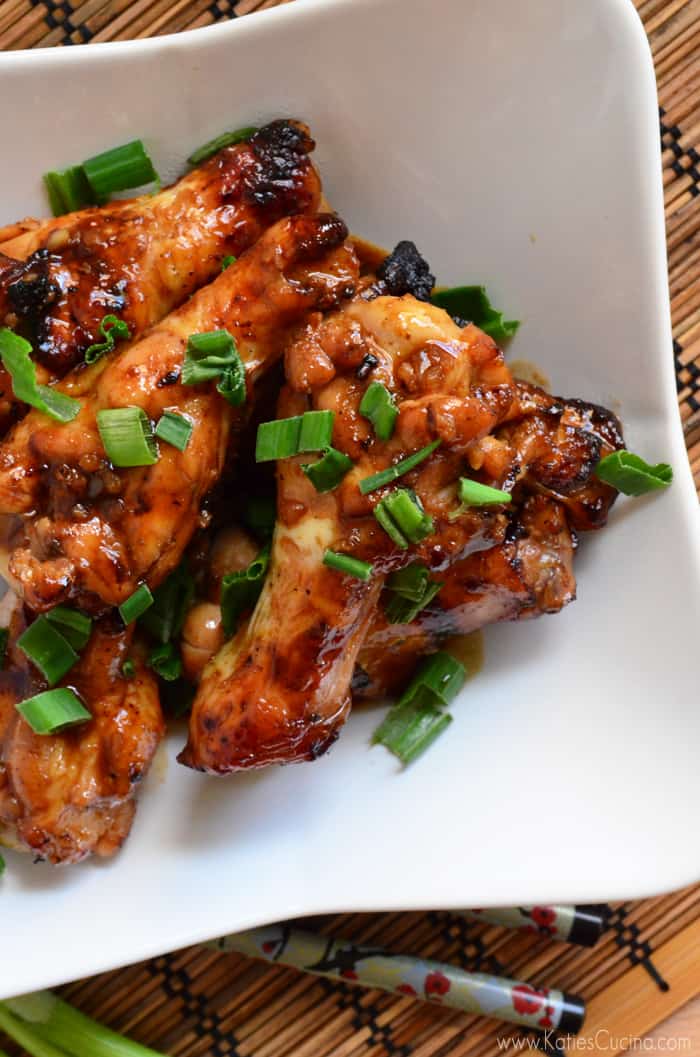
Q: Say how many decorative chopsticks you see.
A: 2